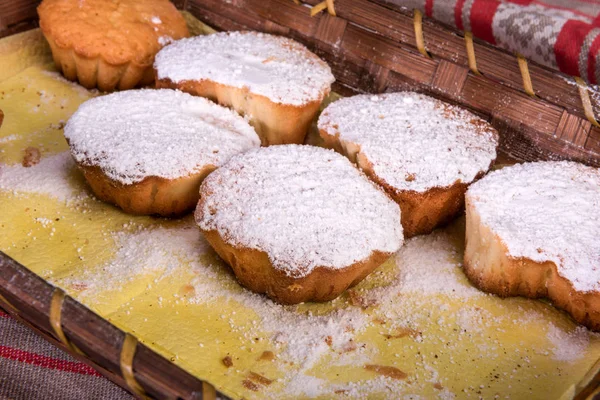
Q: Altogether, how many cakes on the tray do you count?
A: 6